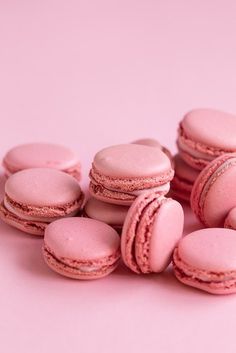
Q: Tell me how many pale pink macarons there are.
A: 12